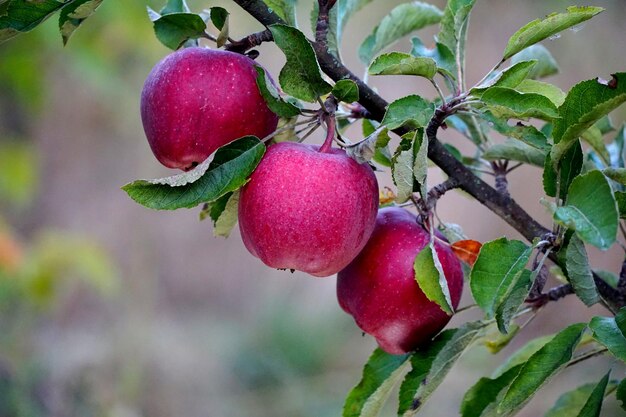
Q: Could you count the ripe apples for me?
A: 3